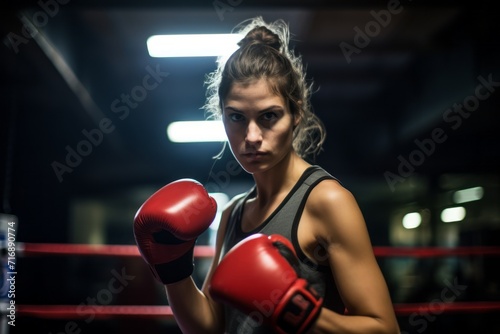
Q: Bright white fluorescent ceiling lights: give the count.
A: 2